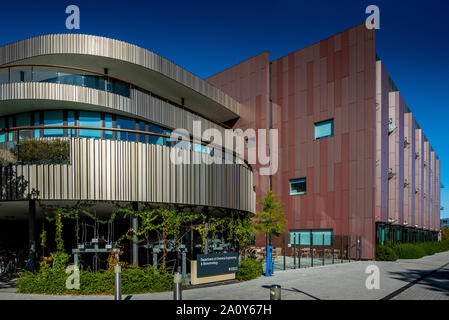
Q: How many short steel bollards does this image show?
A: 3